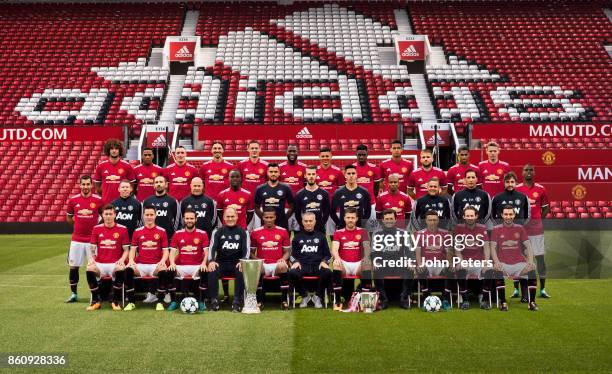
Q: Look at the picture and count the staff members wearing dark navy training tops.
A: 9